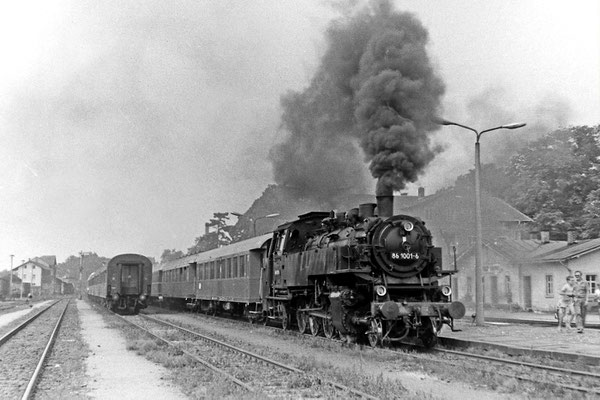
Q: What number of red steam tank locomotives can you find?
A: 0